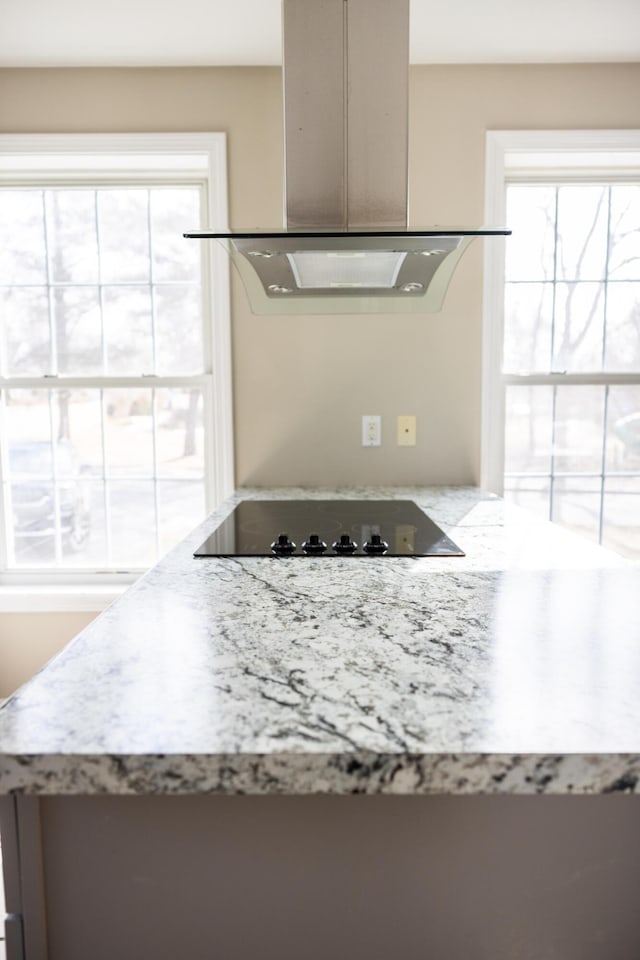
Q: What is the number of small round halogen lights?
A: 4